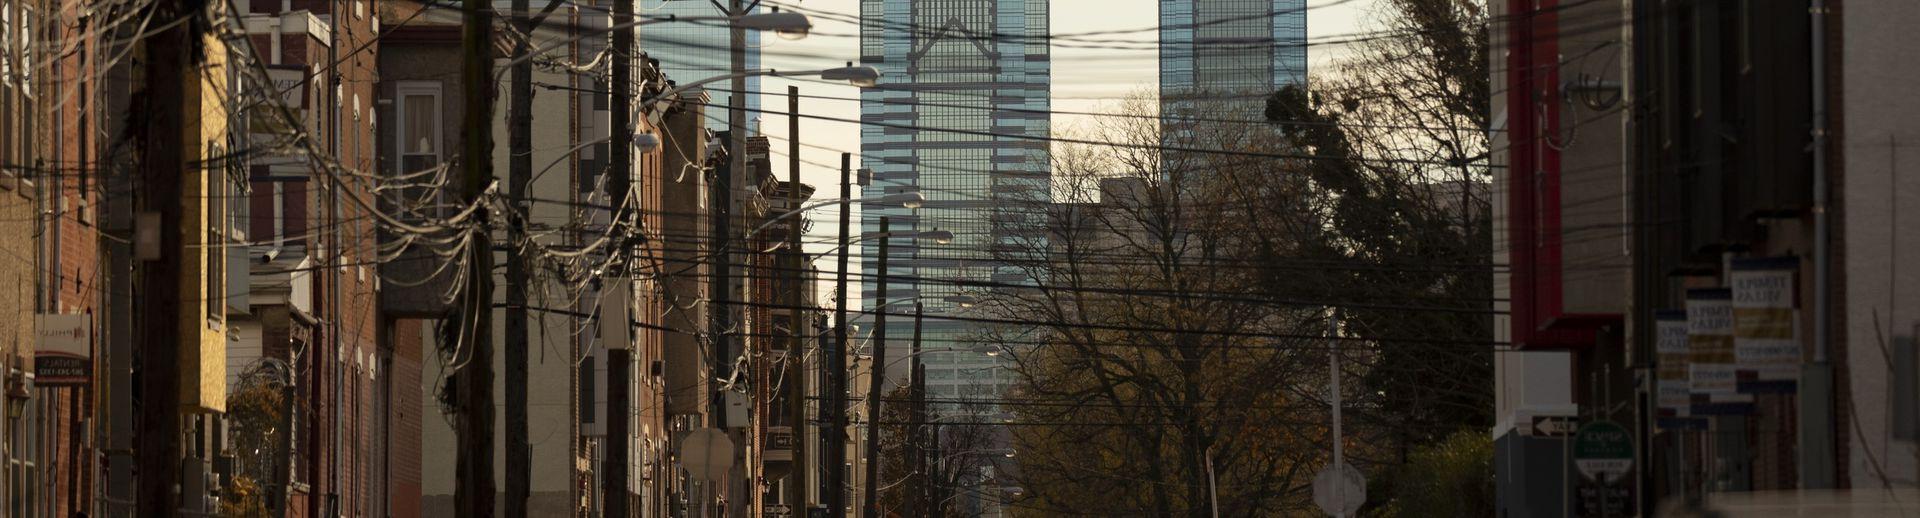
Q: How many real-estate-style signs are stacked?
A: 3